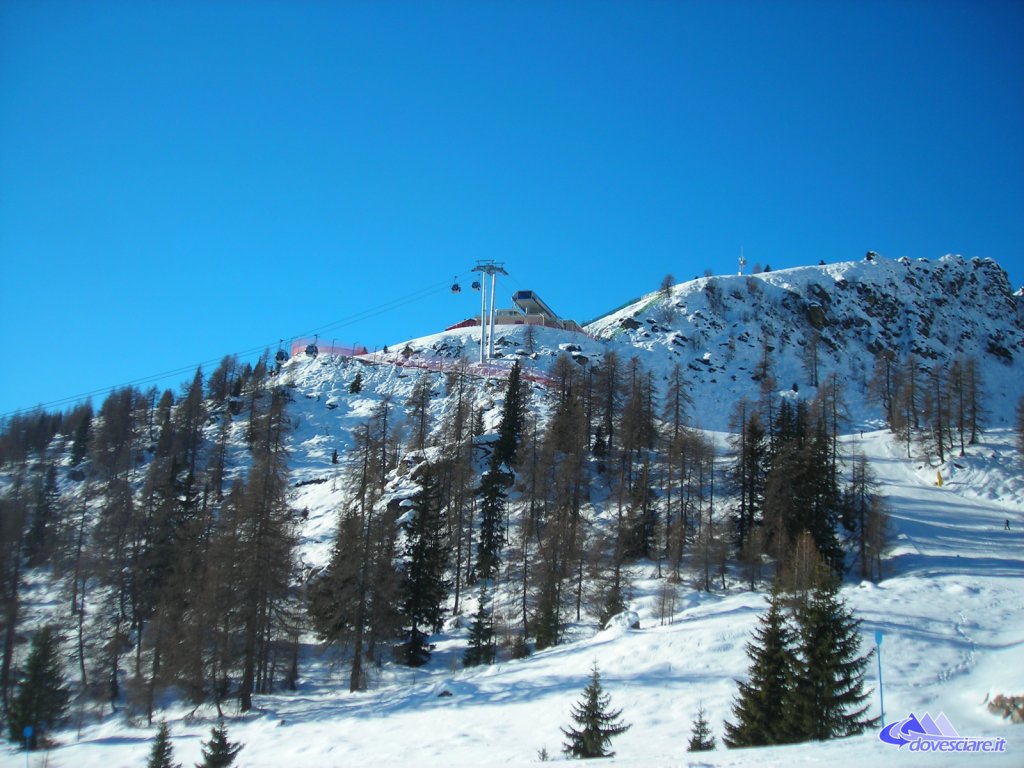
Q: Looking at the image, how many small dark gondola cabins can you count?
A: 4